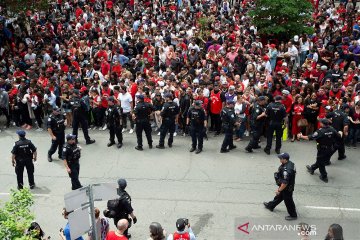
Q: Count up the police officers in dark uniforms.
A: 15